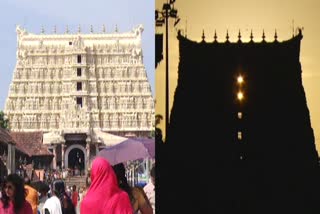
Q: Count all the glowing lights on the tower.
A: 2